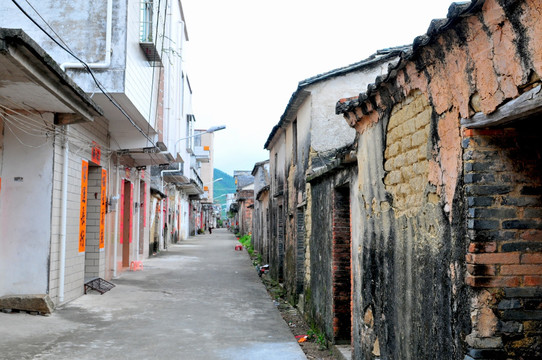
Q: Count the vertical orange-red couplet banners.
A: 2